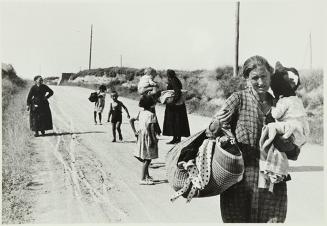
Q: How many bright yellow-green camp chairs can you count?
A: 0